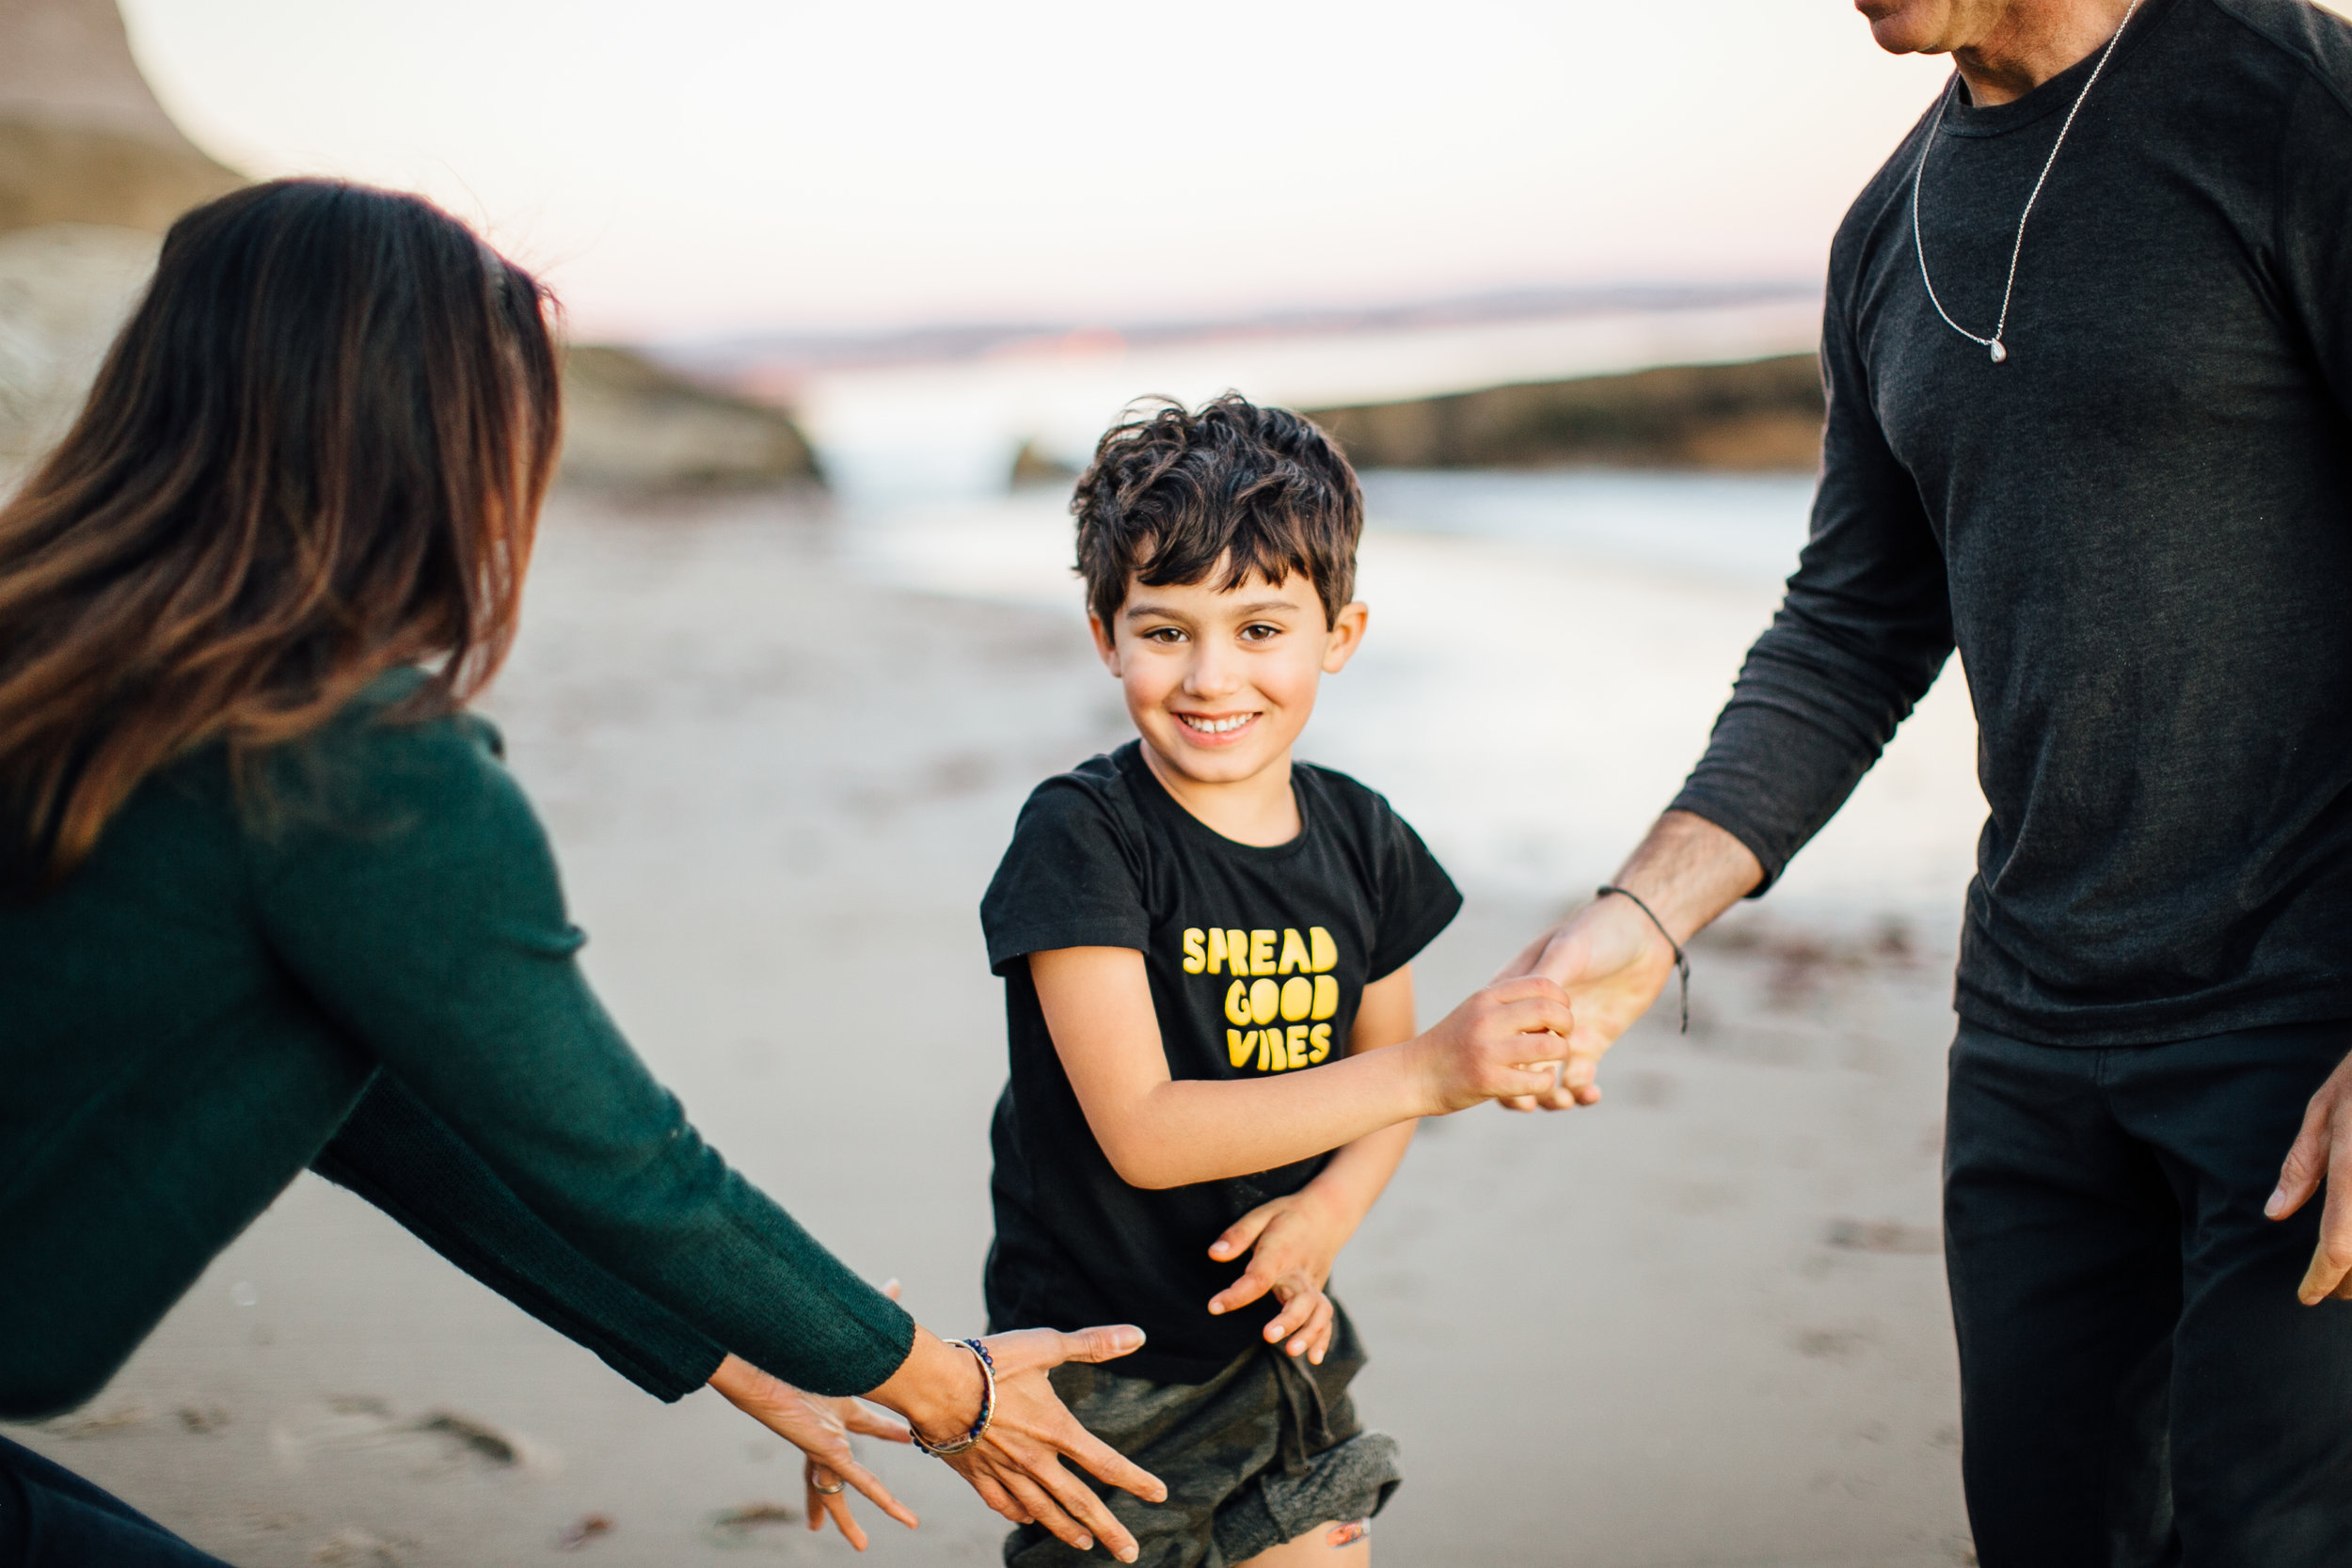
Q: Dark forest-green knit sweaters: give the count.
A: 1